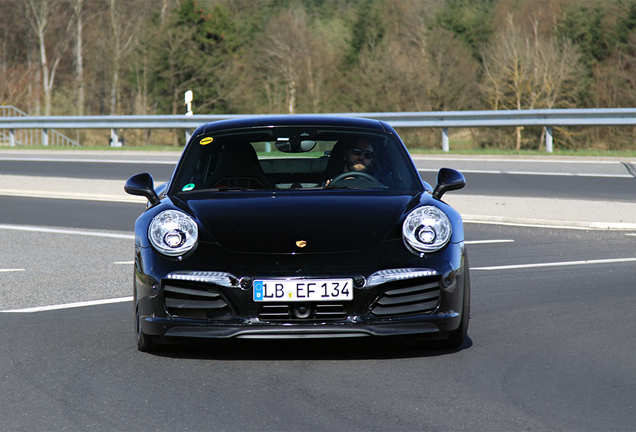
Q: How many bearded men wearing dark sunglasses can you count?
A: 1